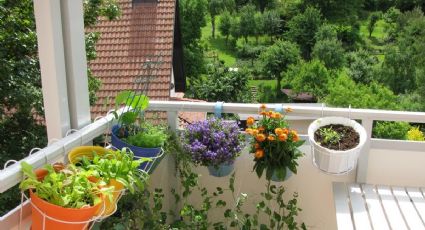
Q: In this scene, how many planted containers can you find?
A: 6